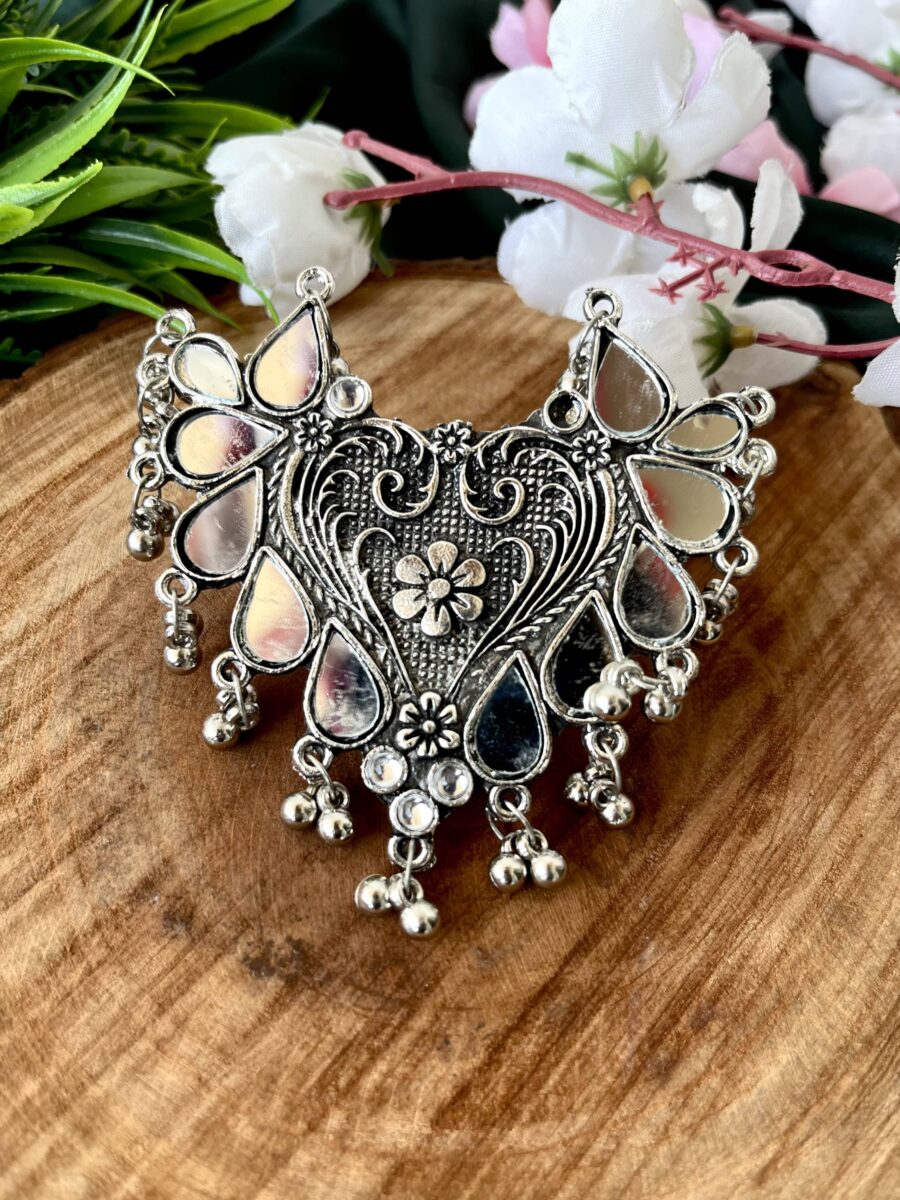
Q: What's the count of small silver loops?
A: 15